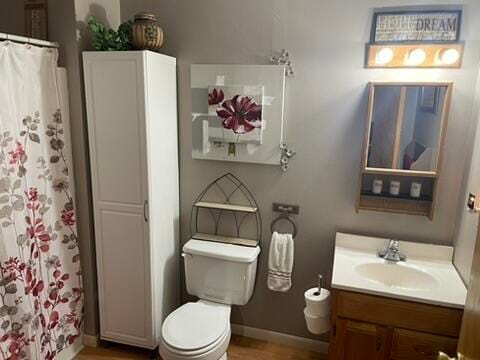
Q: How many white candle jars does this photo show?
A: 3